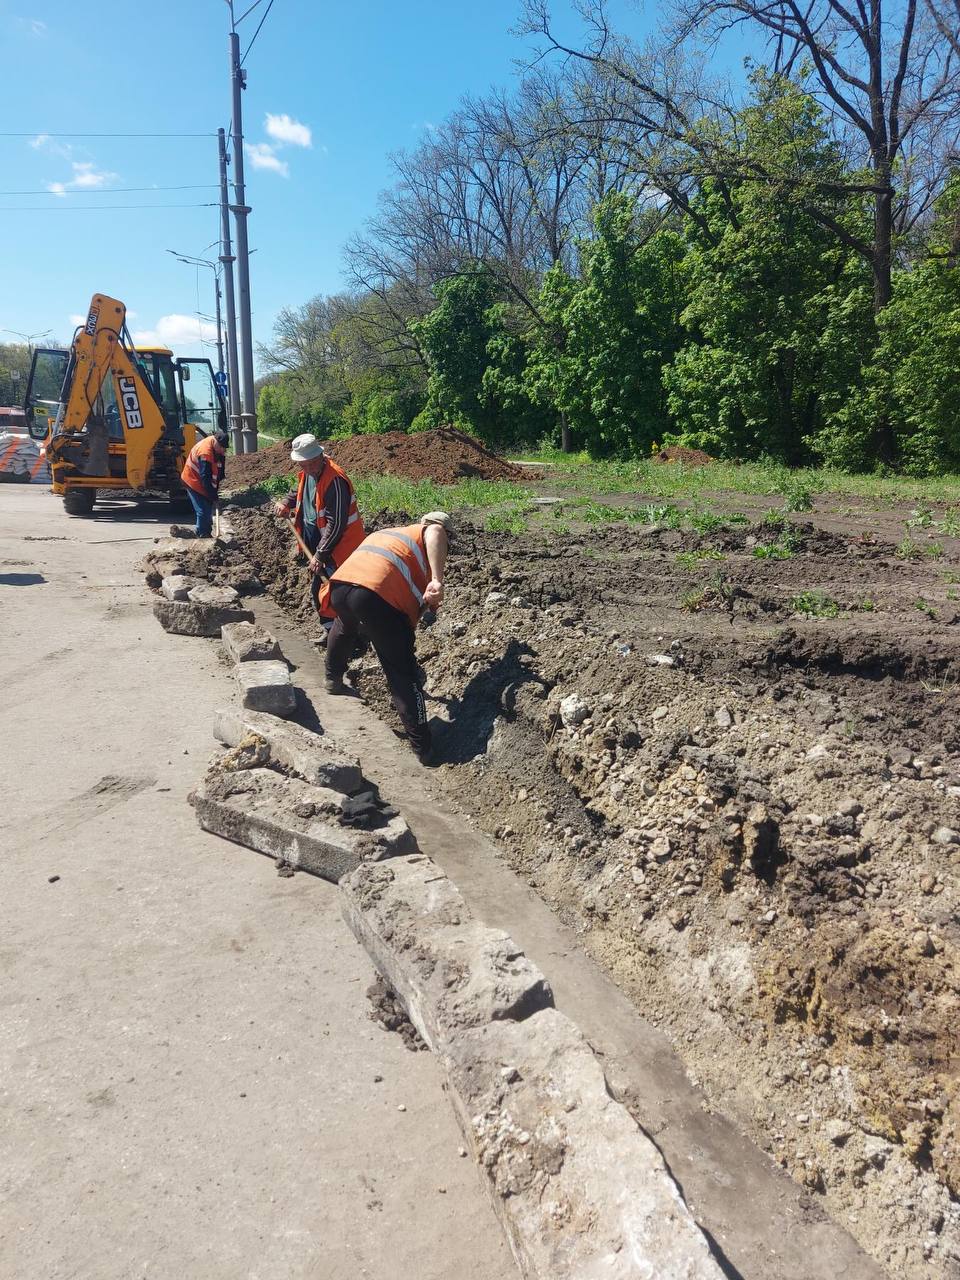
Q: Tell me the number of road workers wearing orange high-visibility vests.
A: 3